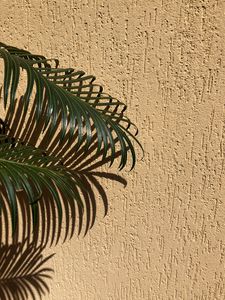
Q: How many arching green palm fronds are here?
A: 2